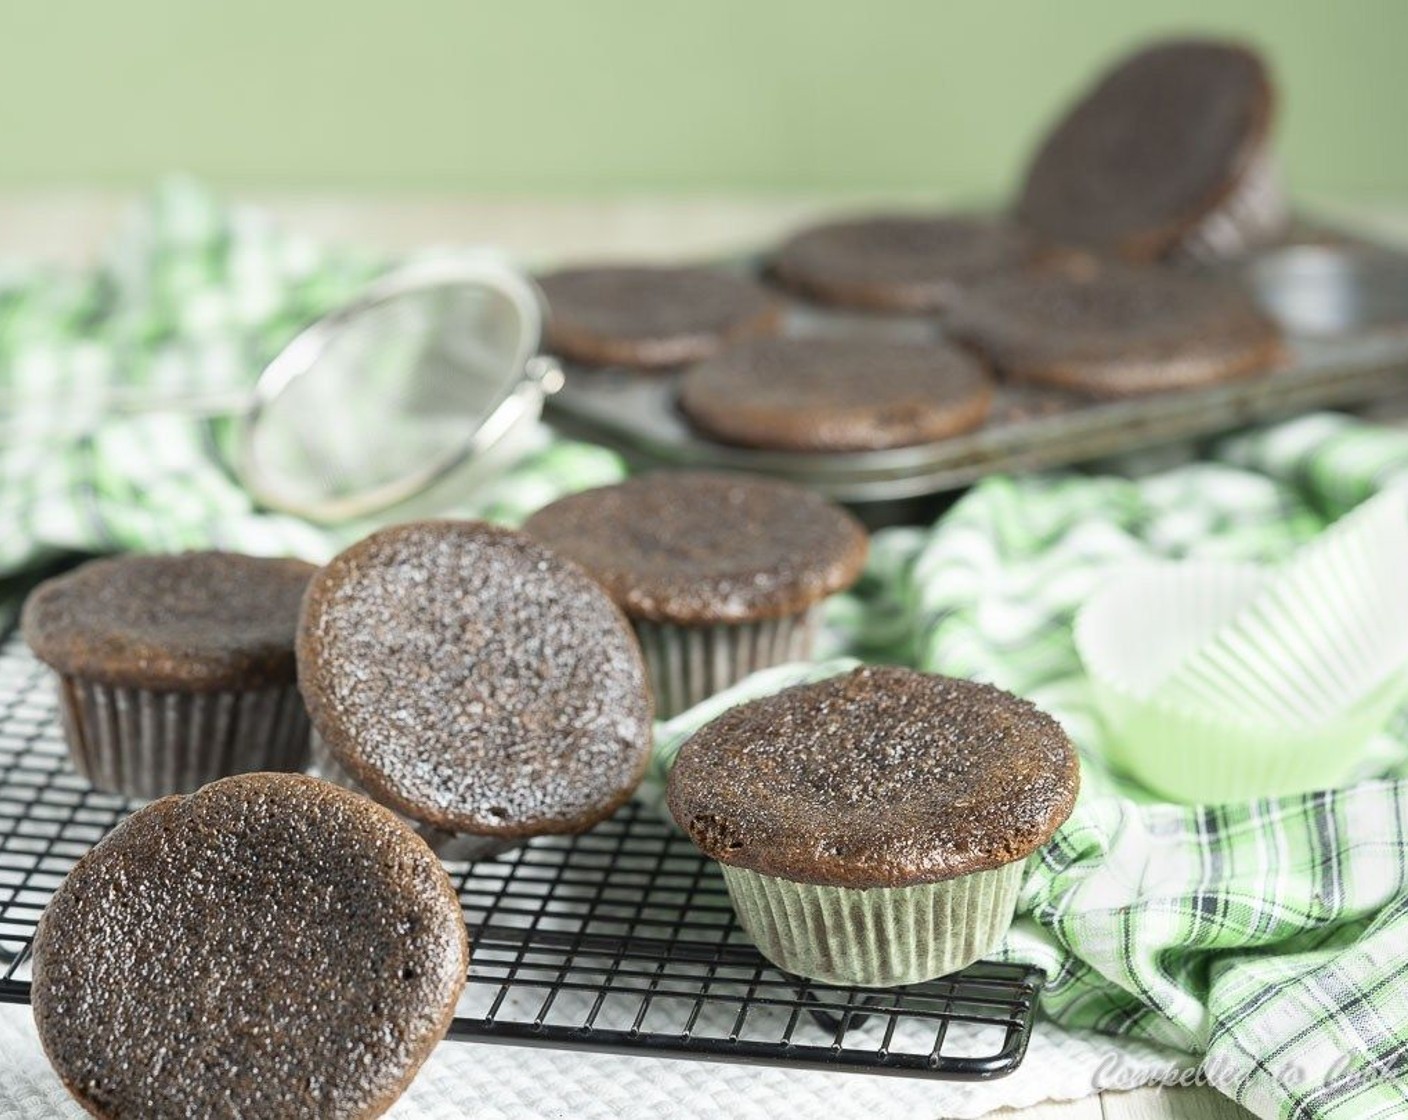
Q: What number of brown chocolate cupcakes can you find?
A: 10